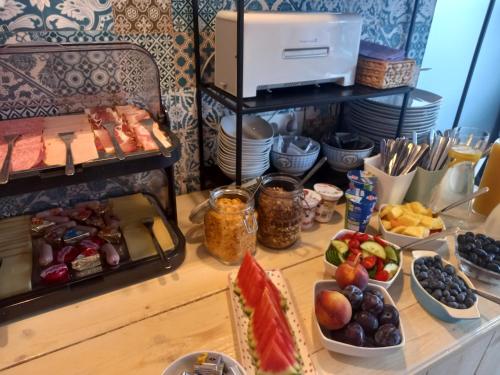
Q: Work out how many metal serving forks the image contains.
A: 5